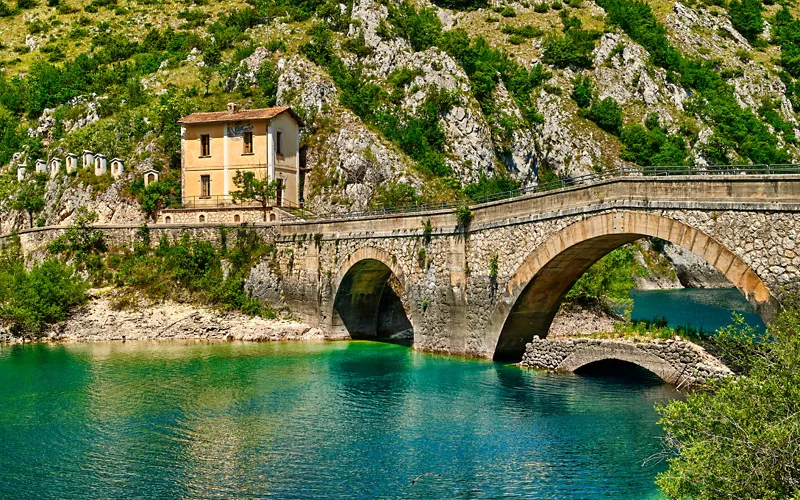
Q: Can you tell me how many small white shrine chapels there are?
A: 8